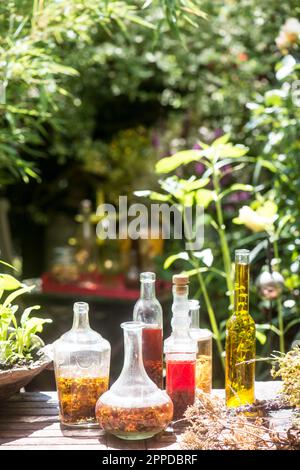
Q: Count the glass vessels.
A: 6